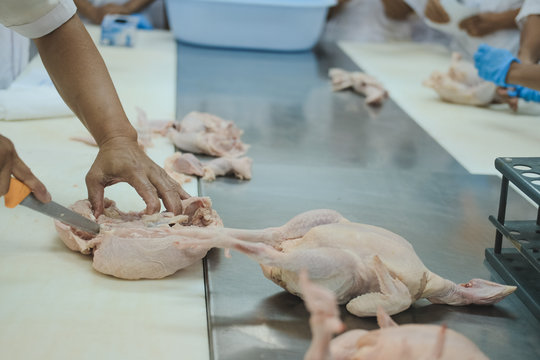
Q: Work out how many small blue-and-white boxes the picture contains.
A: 1